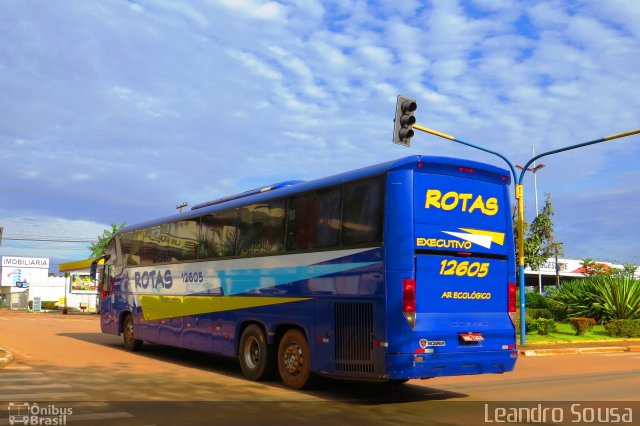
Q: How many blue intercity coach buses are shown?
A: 1